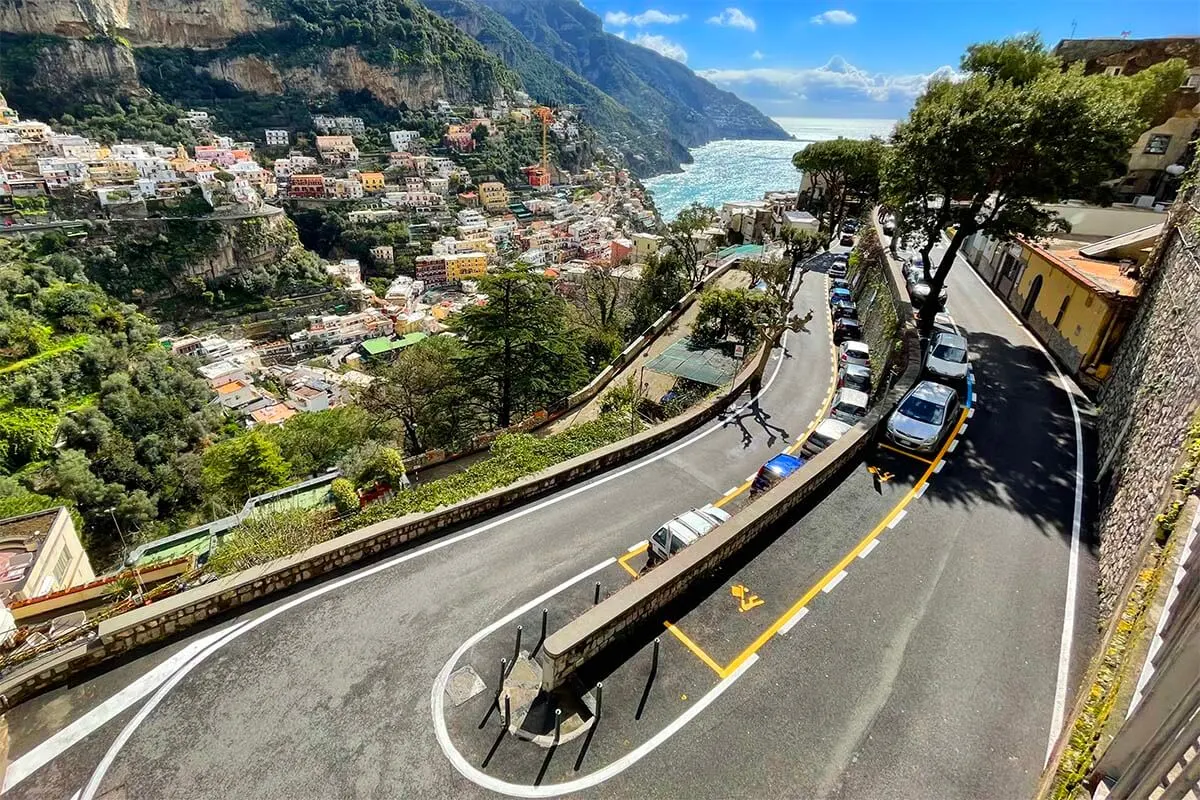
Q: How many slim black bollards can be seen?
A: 8